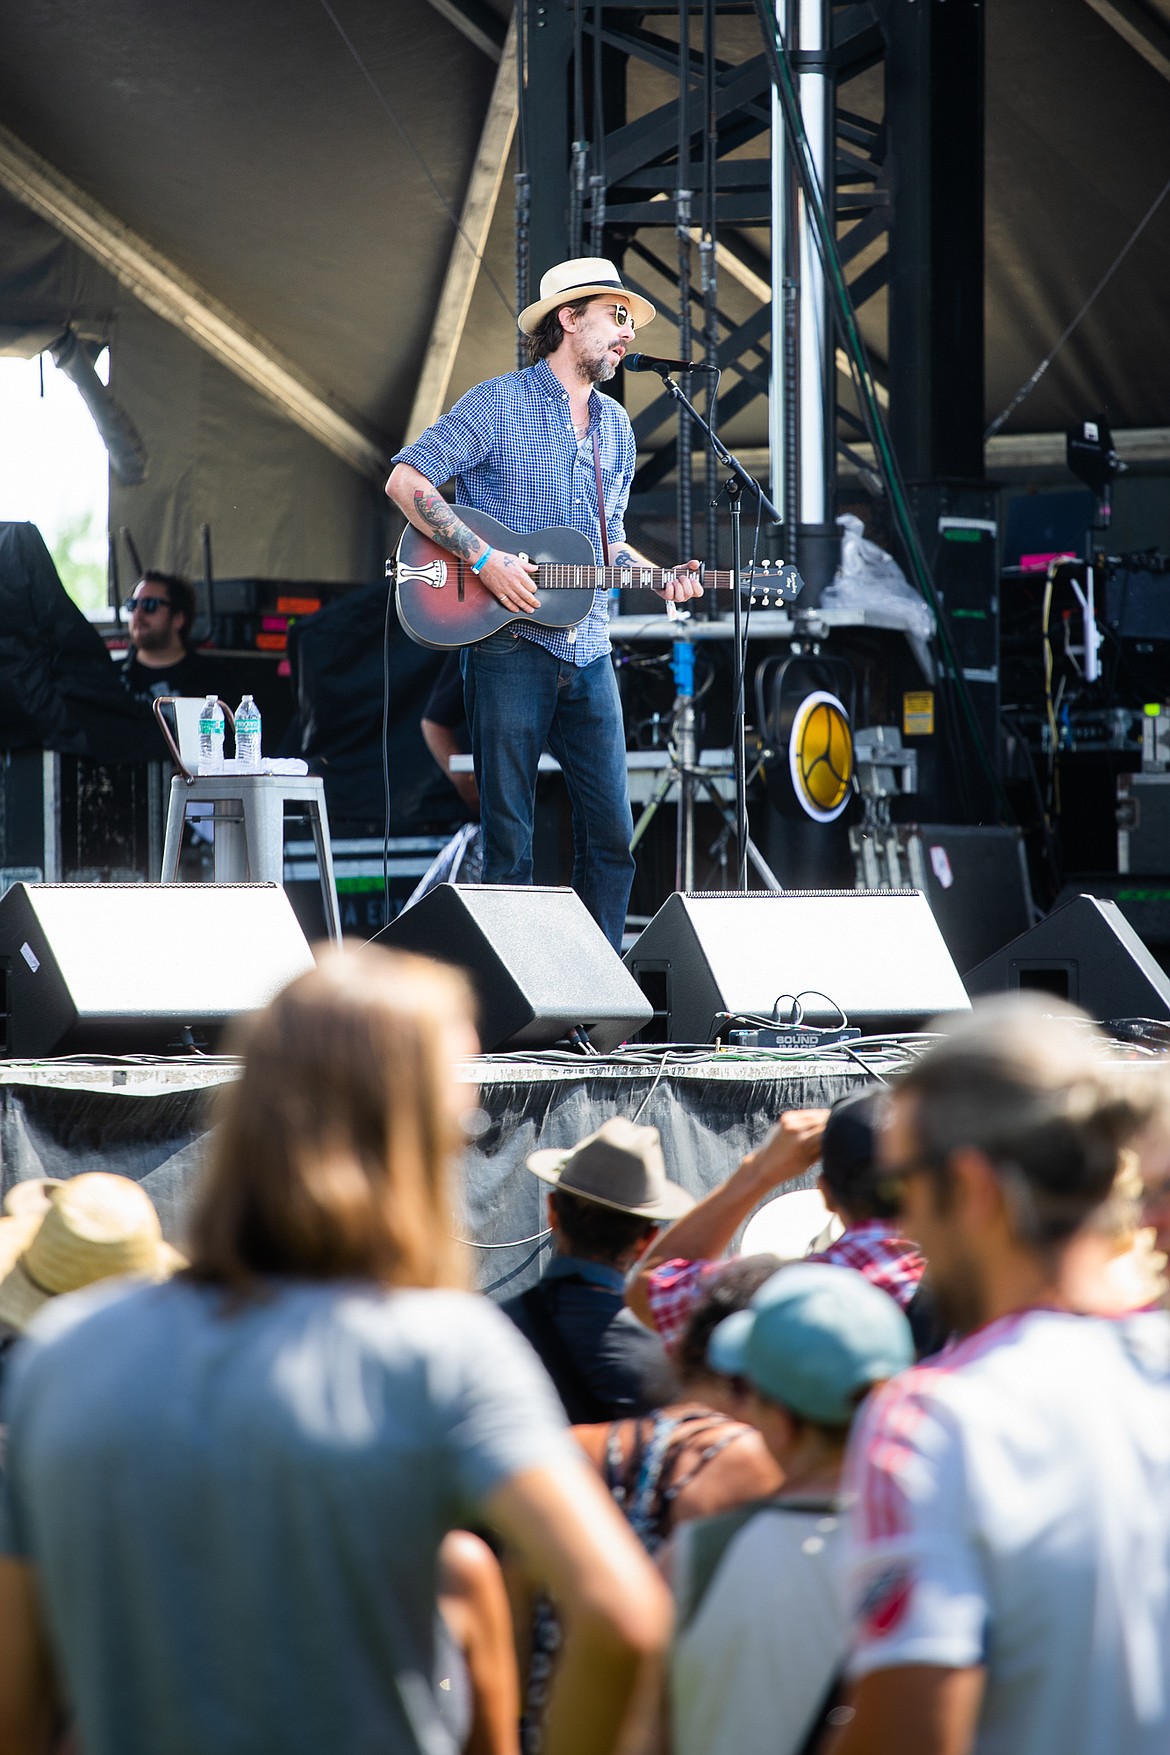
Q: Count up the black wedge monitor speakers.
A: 4